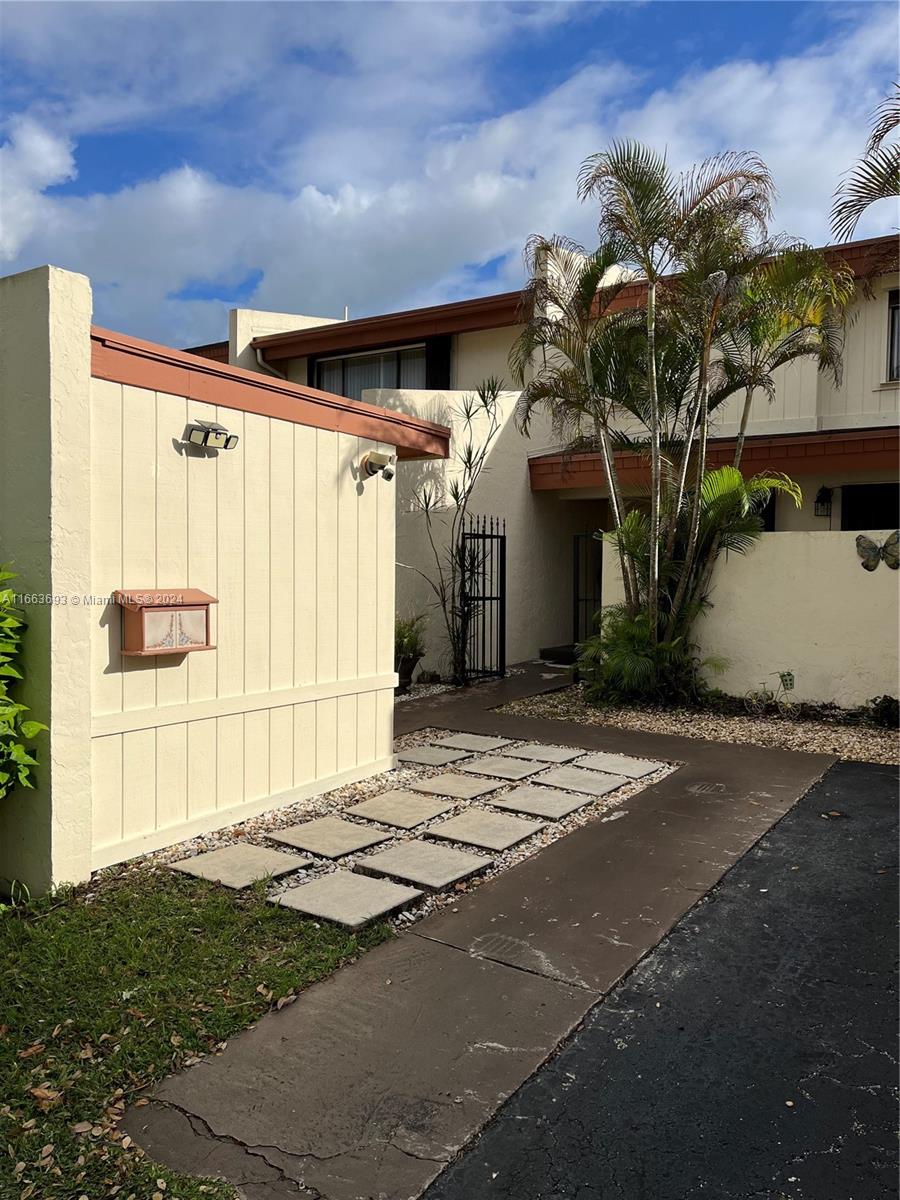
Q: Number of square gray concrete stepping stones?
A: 14